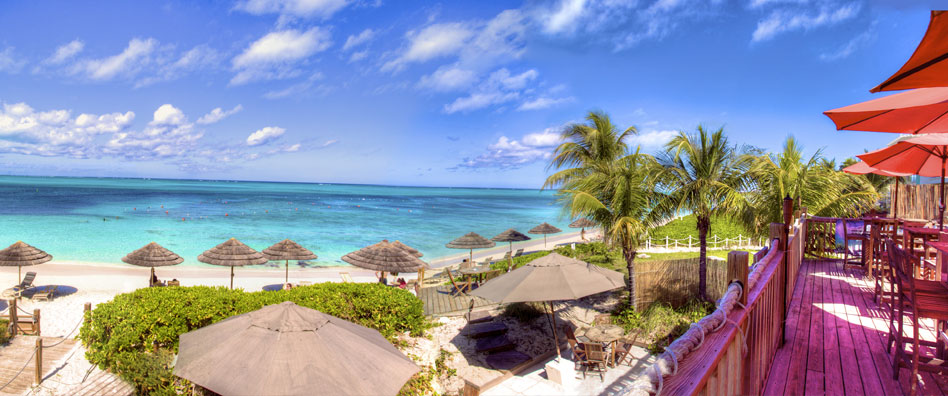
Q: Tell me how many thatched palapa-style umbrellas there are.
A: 10